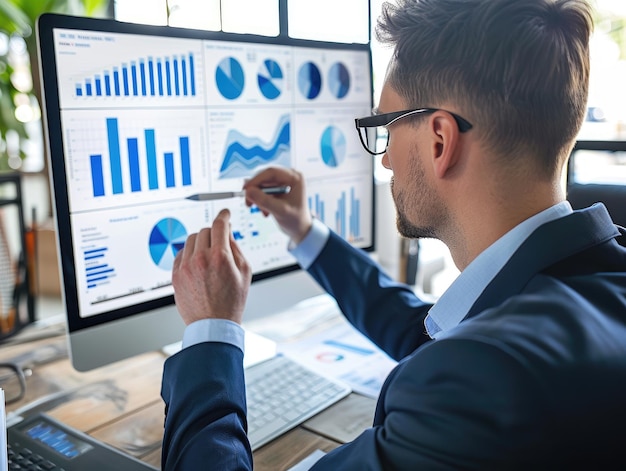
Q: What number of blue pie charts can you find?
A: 6